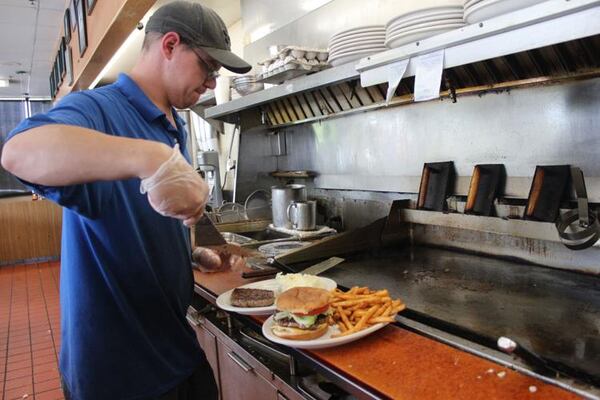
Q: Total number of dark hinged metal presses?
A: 3